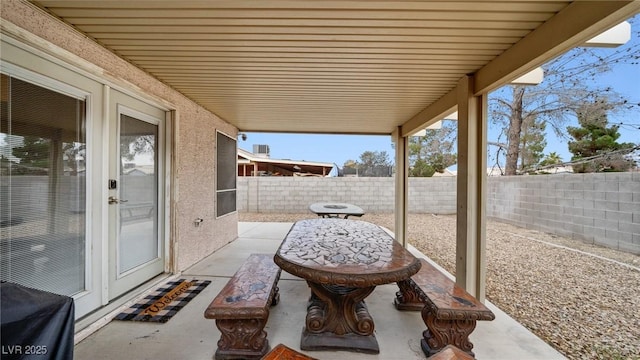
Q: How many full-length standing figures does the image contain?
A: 0